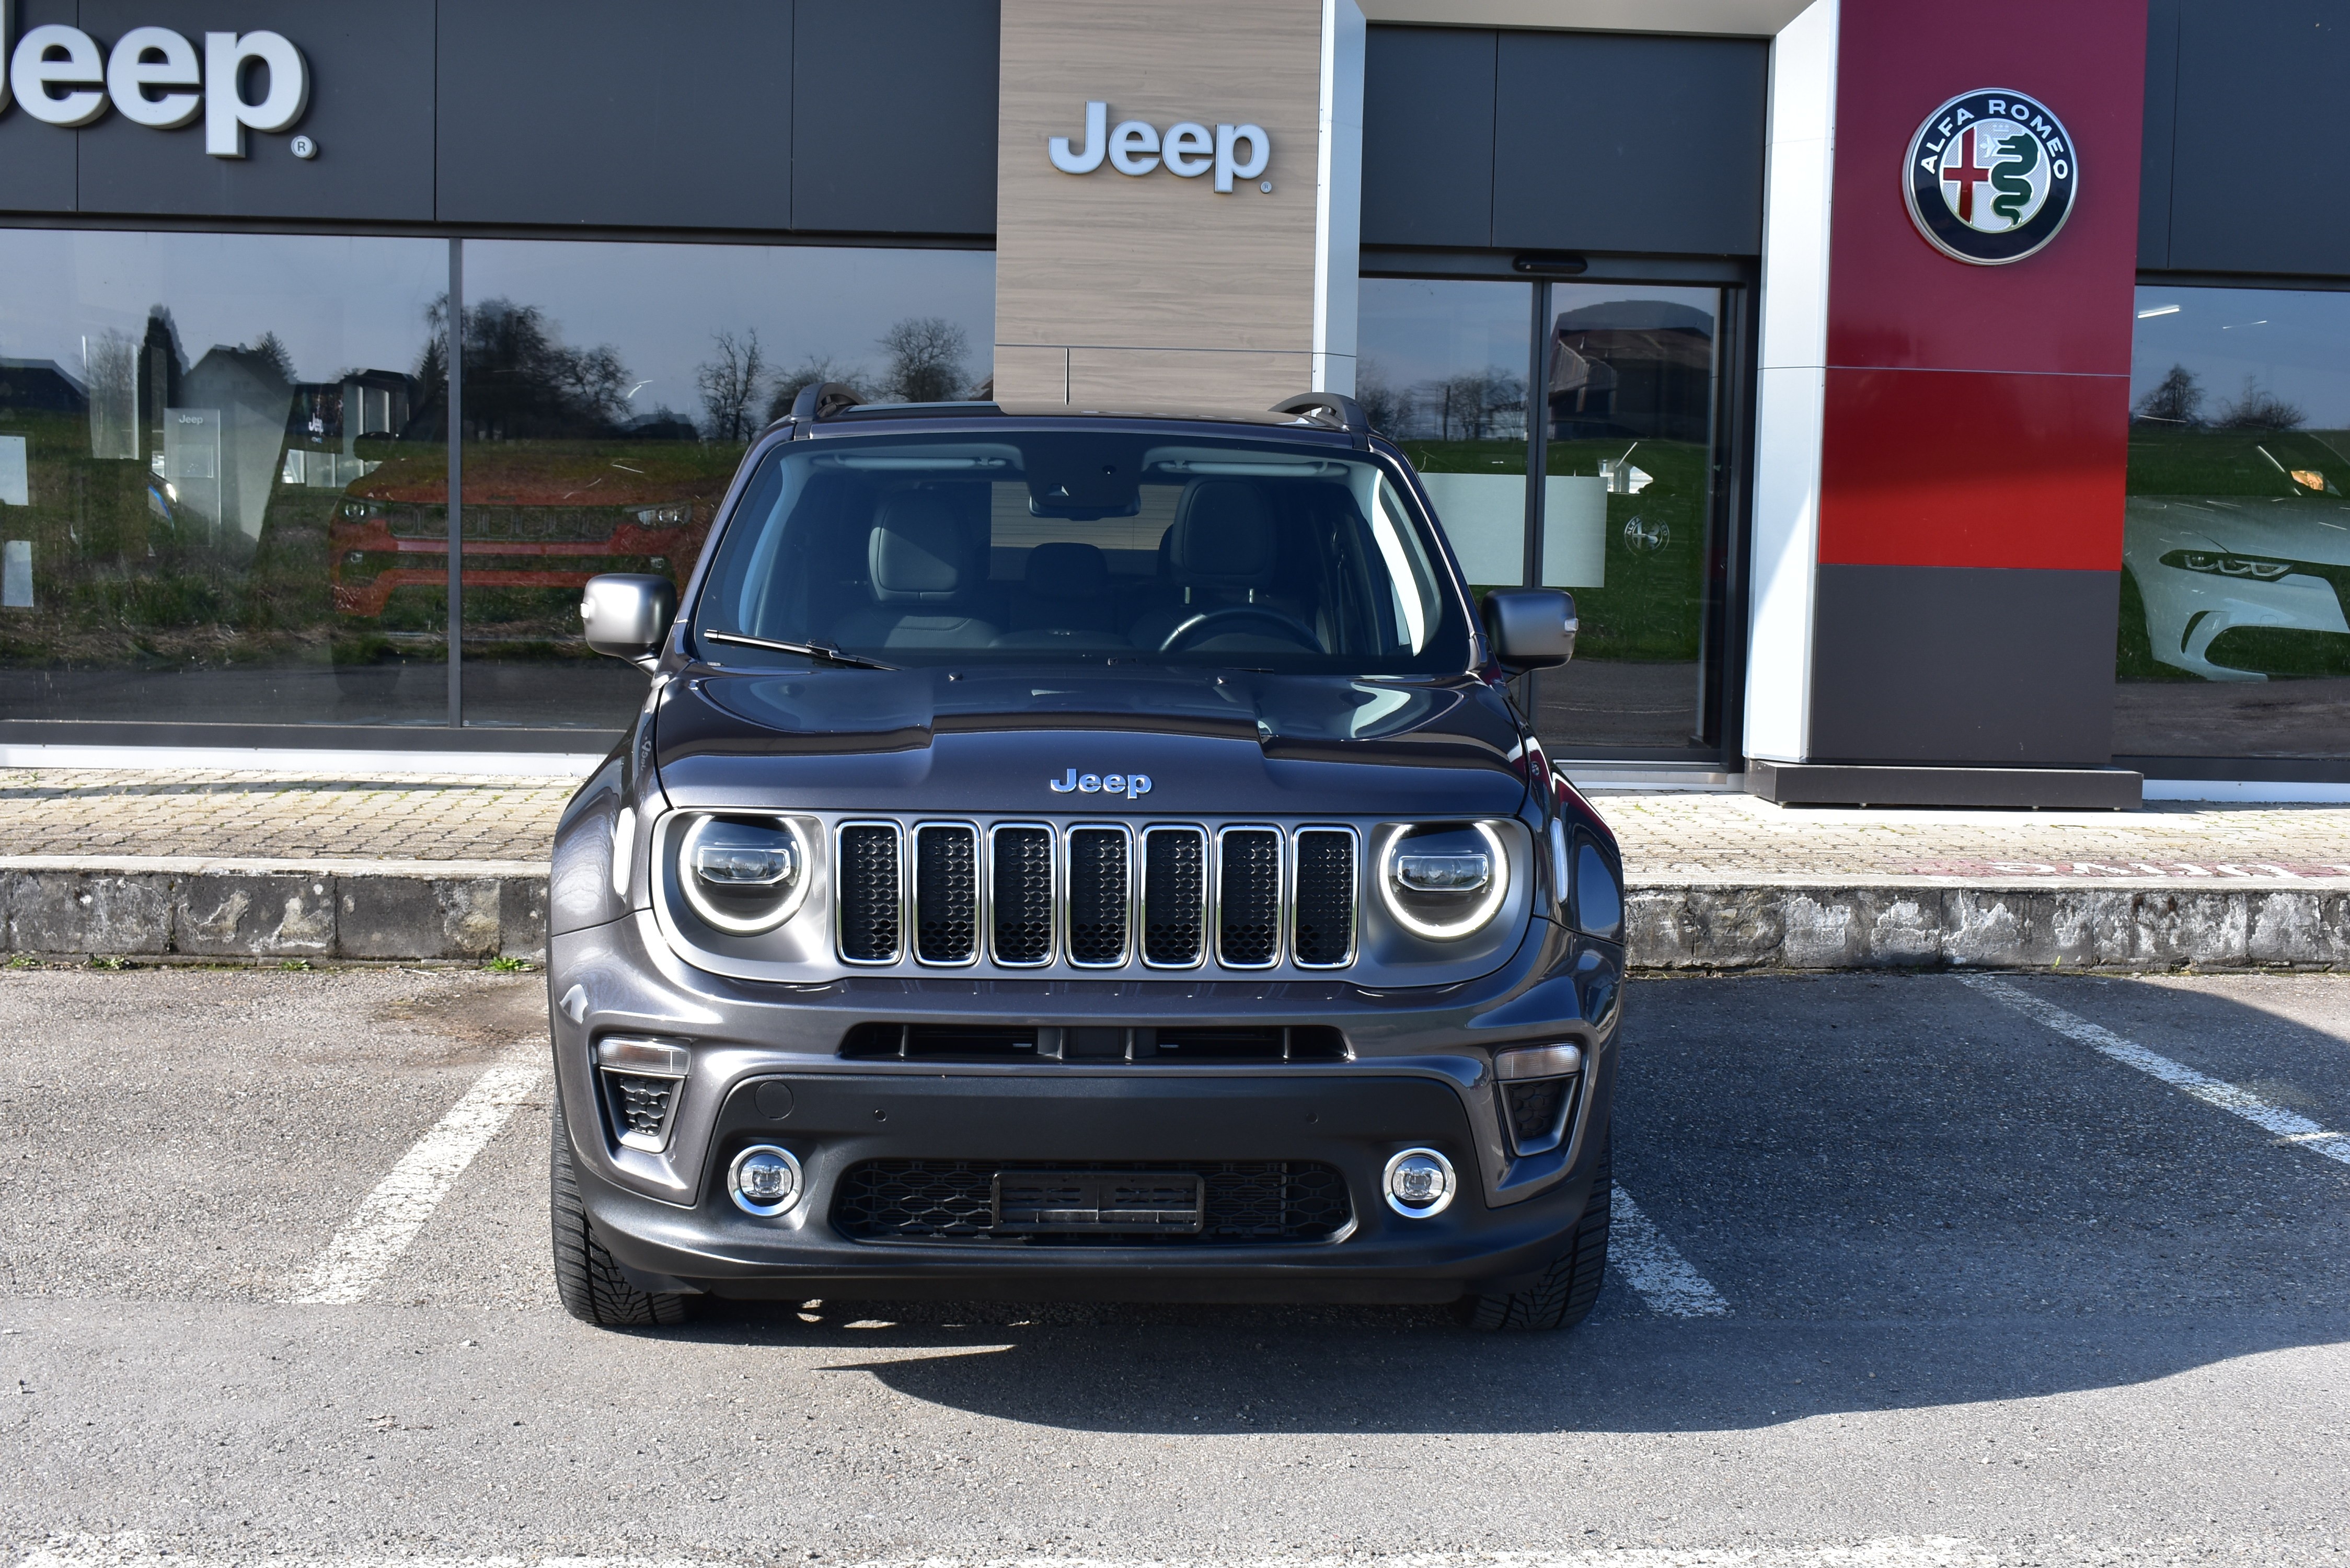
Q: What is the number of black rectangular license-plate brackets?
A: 1